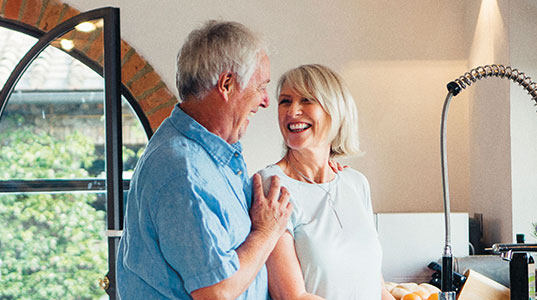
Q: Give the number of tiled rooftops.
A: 1